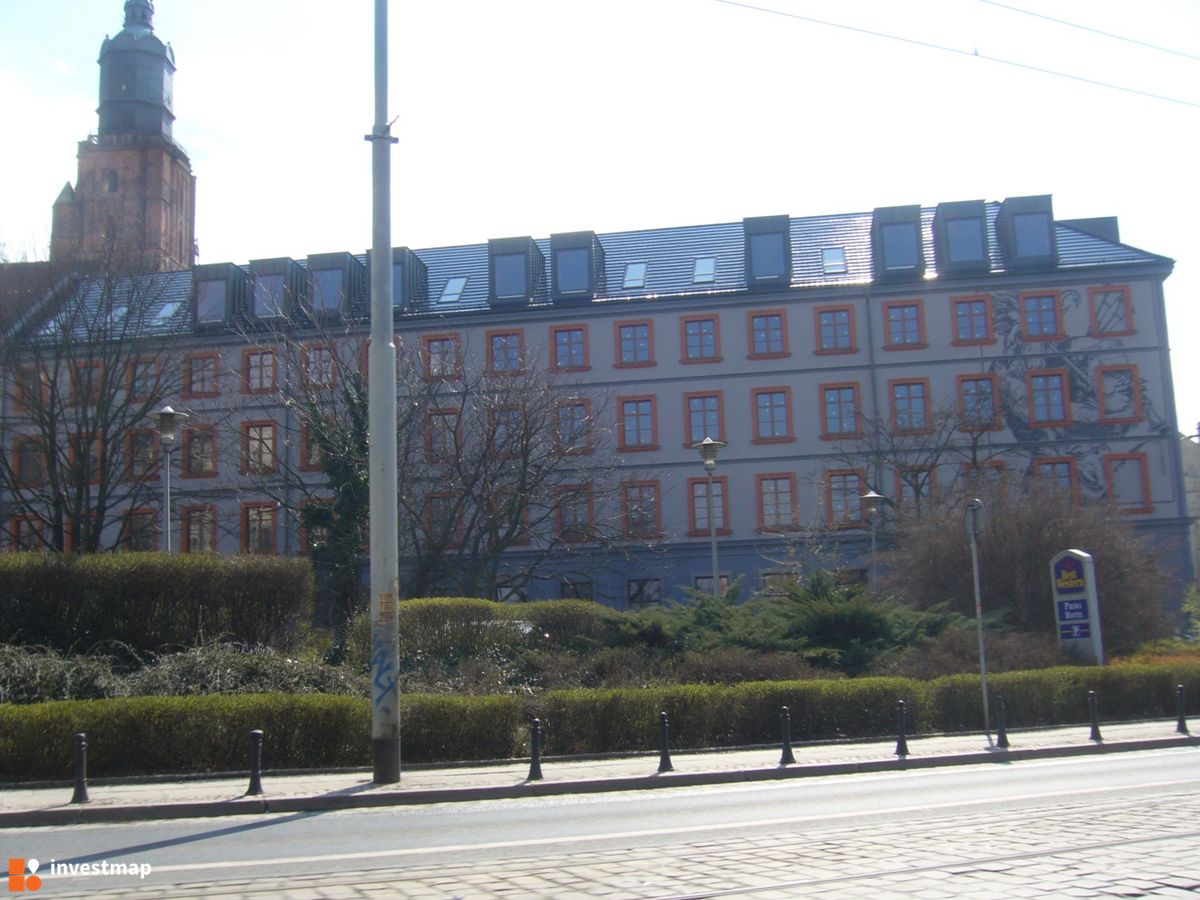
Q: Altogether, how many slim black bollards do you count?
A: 9